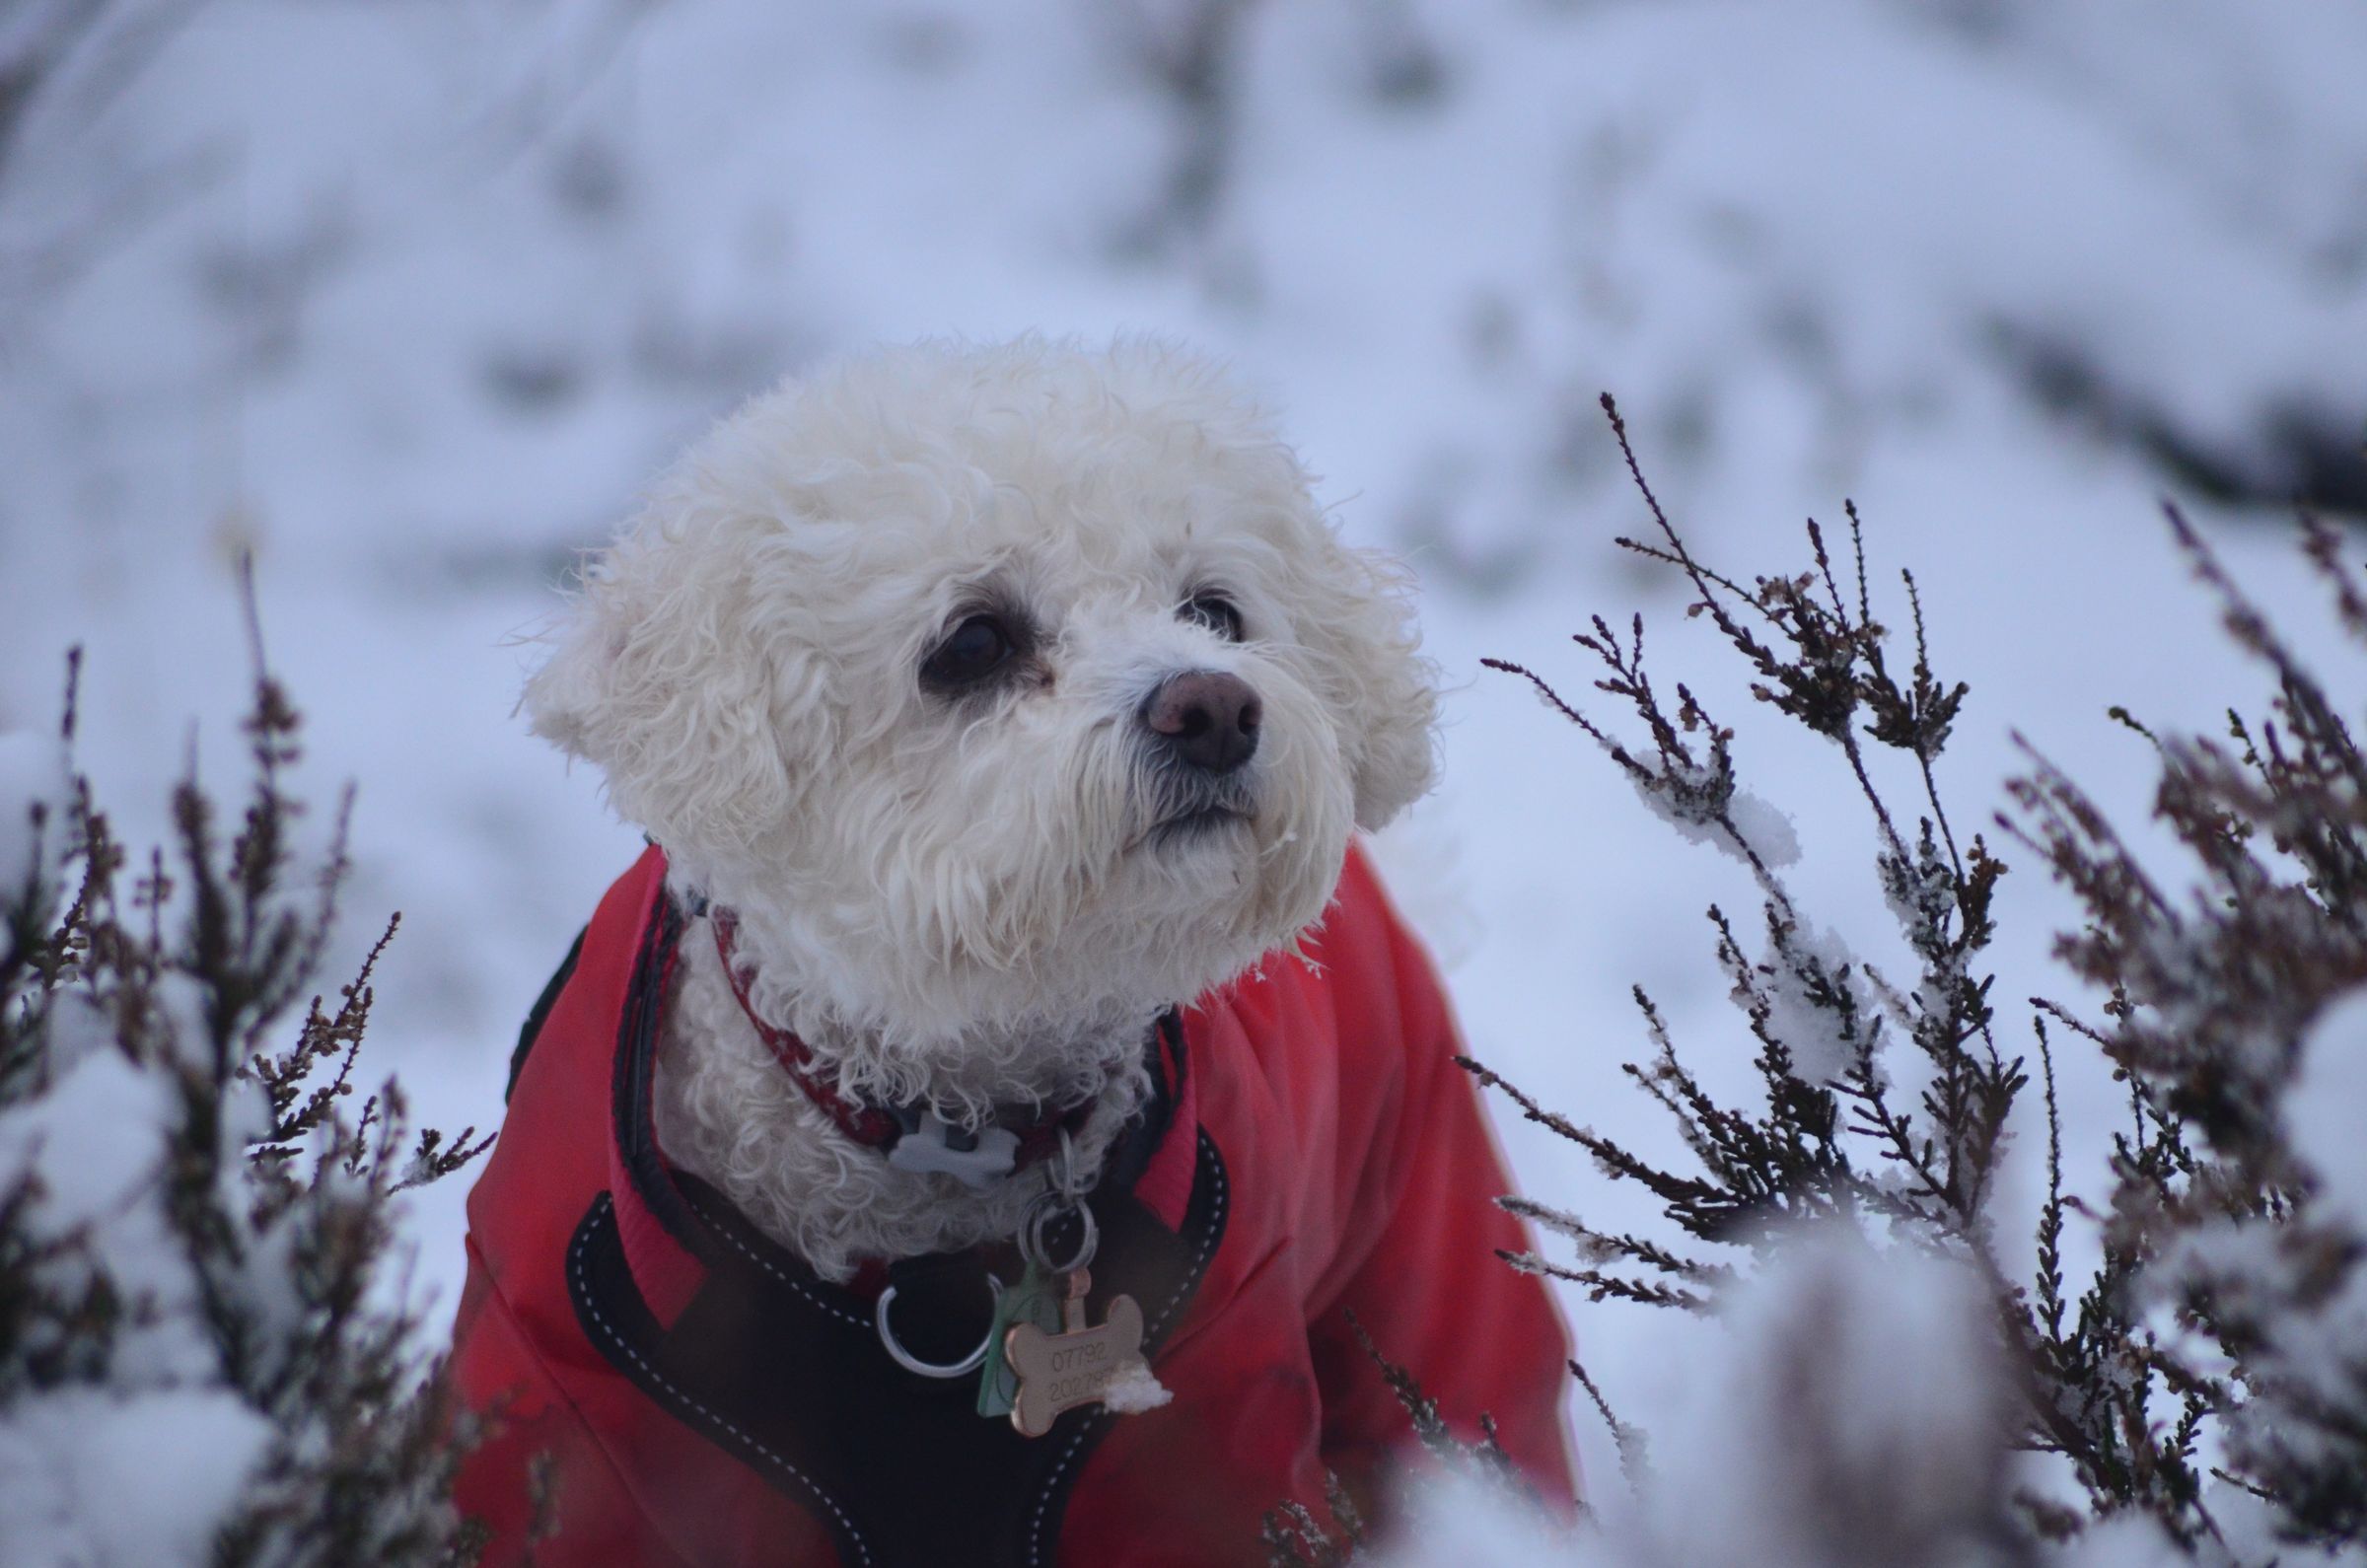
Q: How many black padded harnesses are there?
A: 1